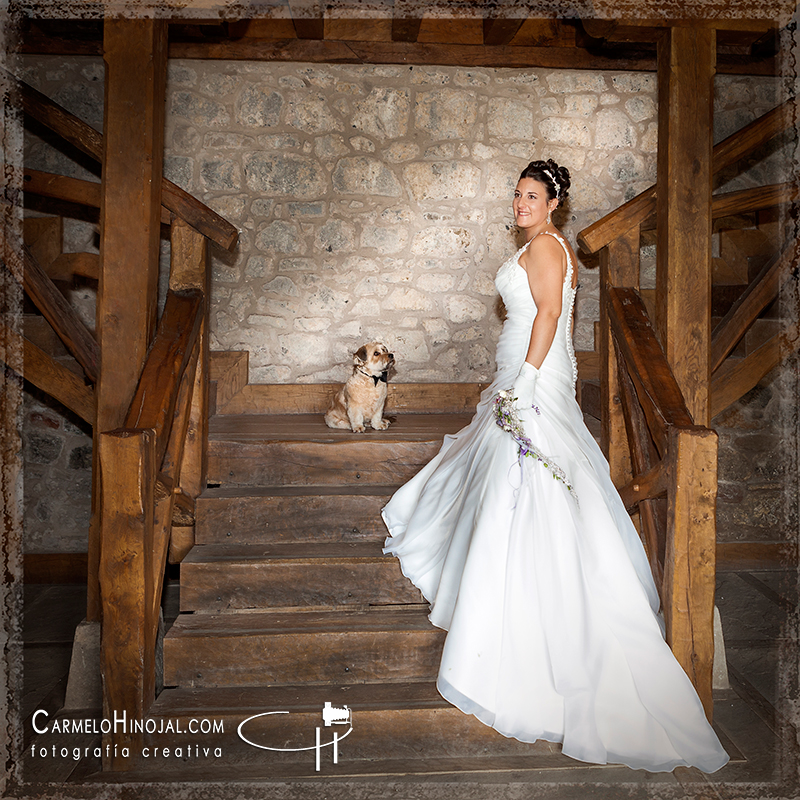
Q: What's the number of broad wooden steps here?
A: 5